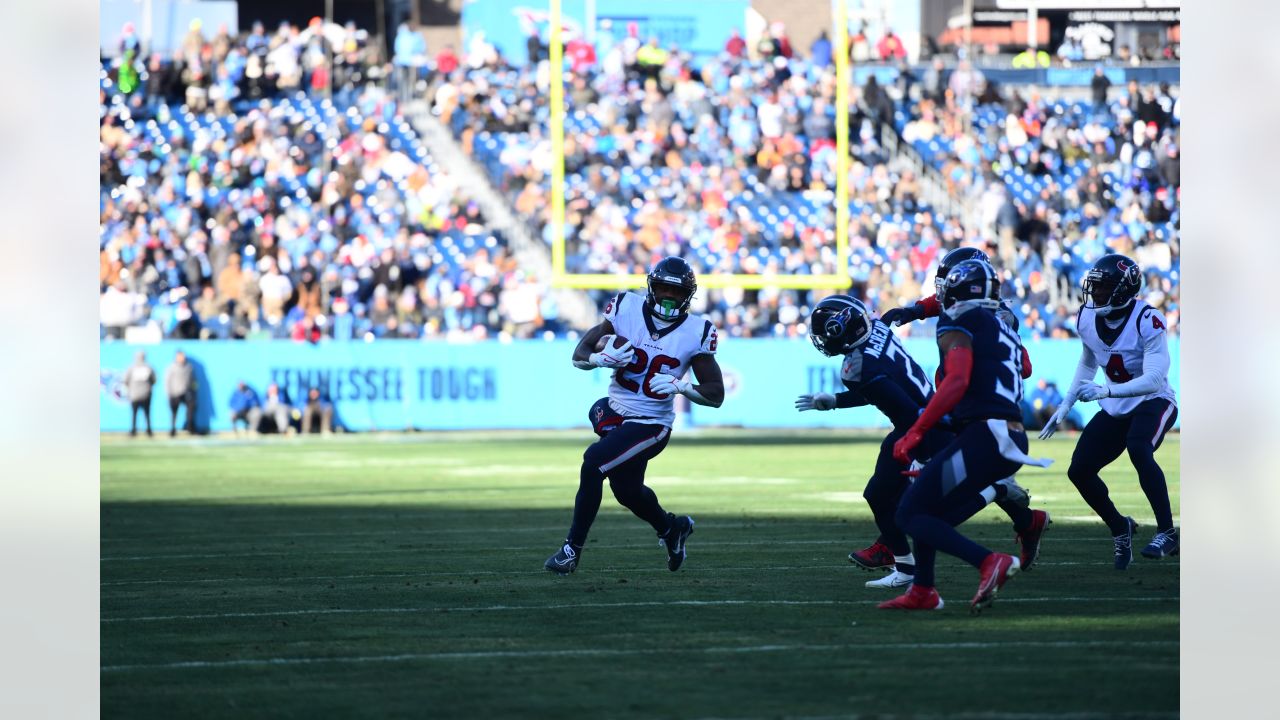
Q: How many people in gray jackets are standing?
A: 2